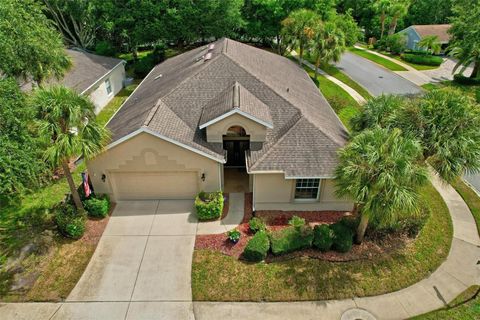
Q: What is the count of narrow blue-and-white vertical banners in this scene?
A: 0